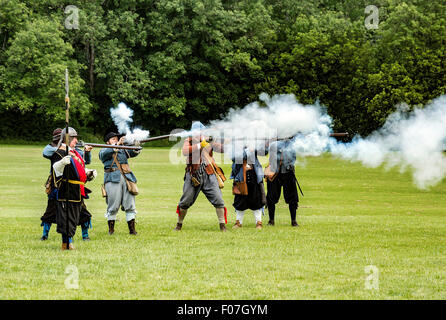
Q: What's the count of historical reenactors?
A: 6